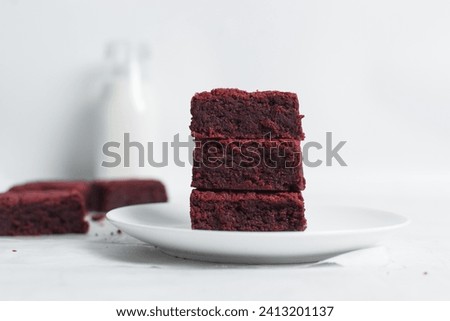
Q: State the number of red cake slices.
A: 6